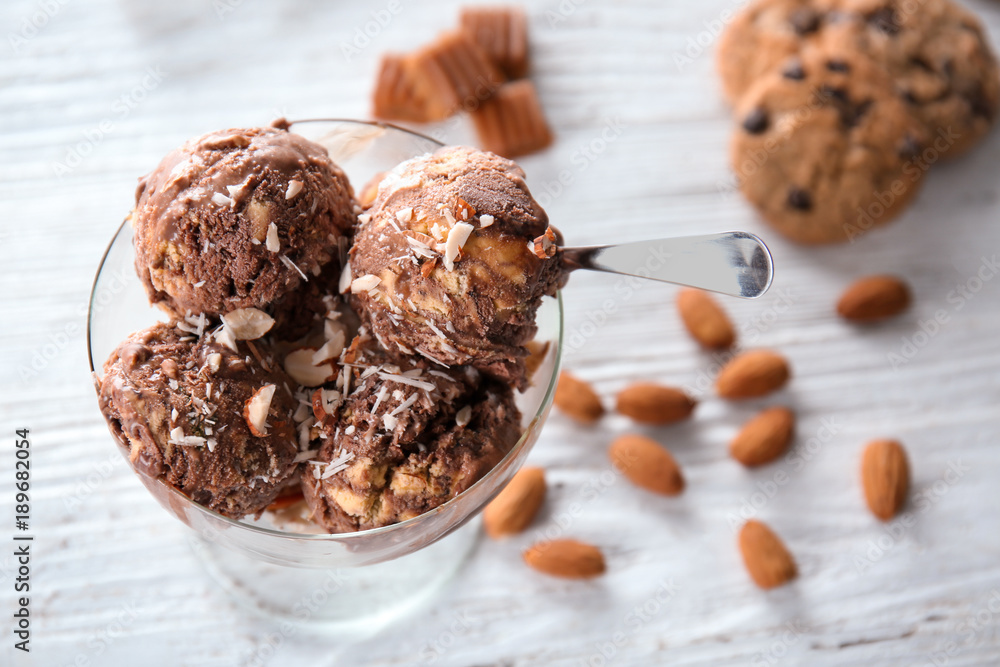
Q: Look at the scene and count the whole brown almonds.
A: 11